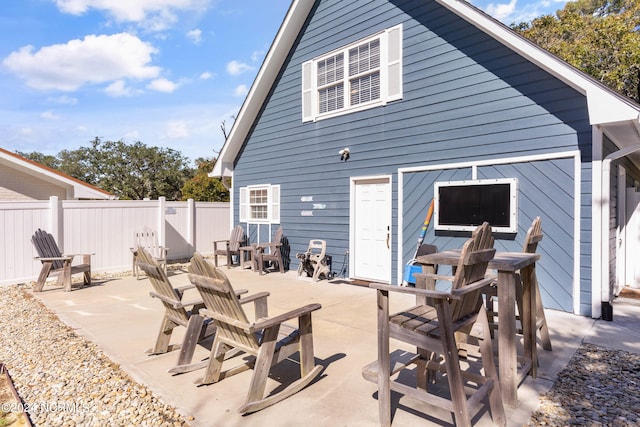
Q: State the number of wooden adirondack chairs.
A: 8